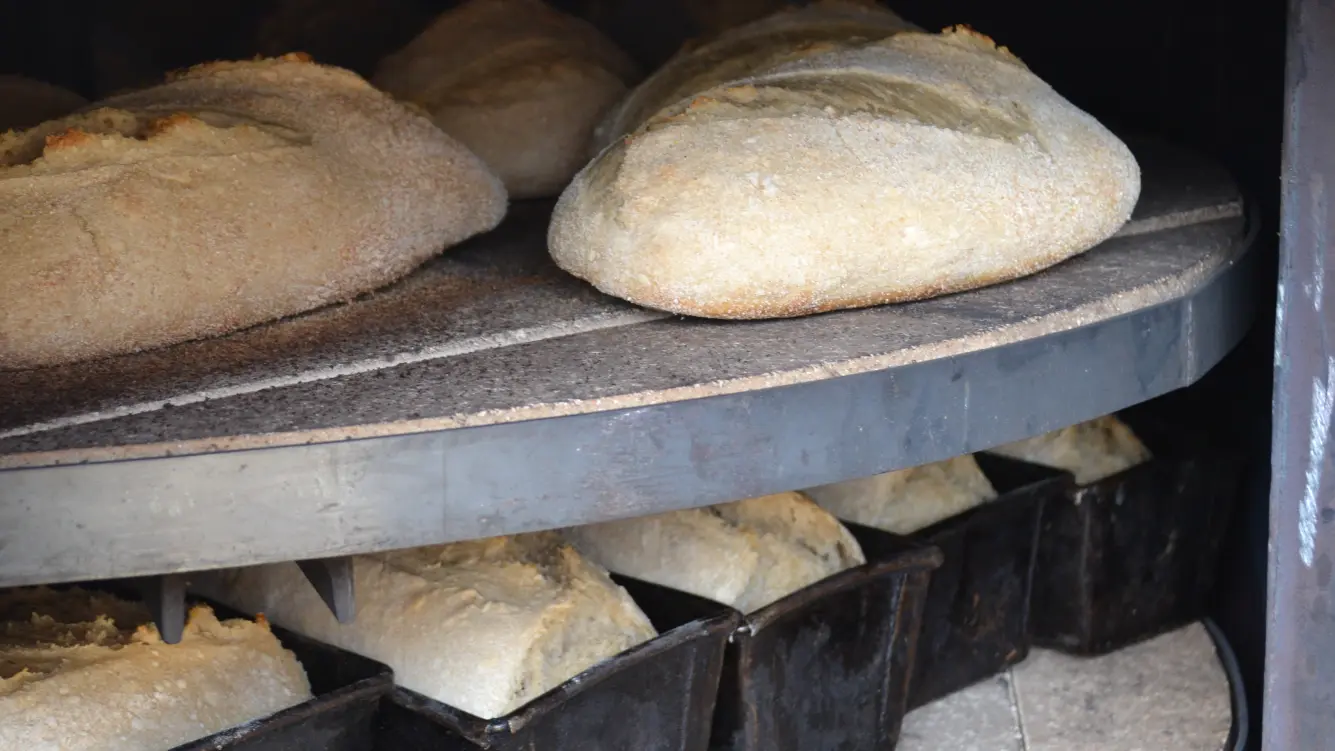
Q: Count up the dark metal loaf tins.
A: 5